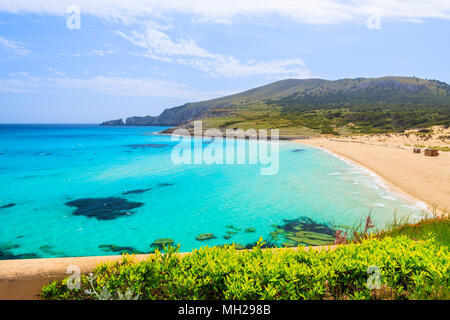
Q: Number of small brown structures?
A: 2